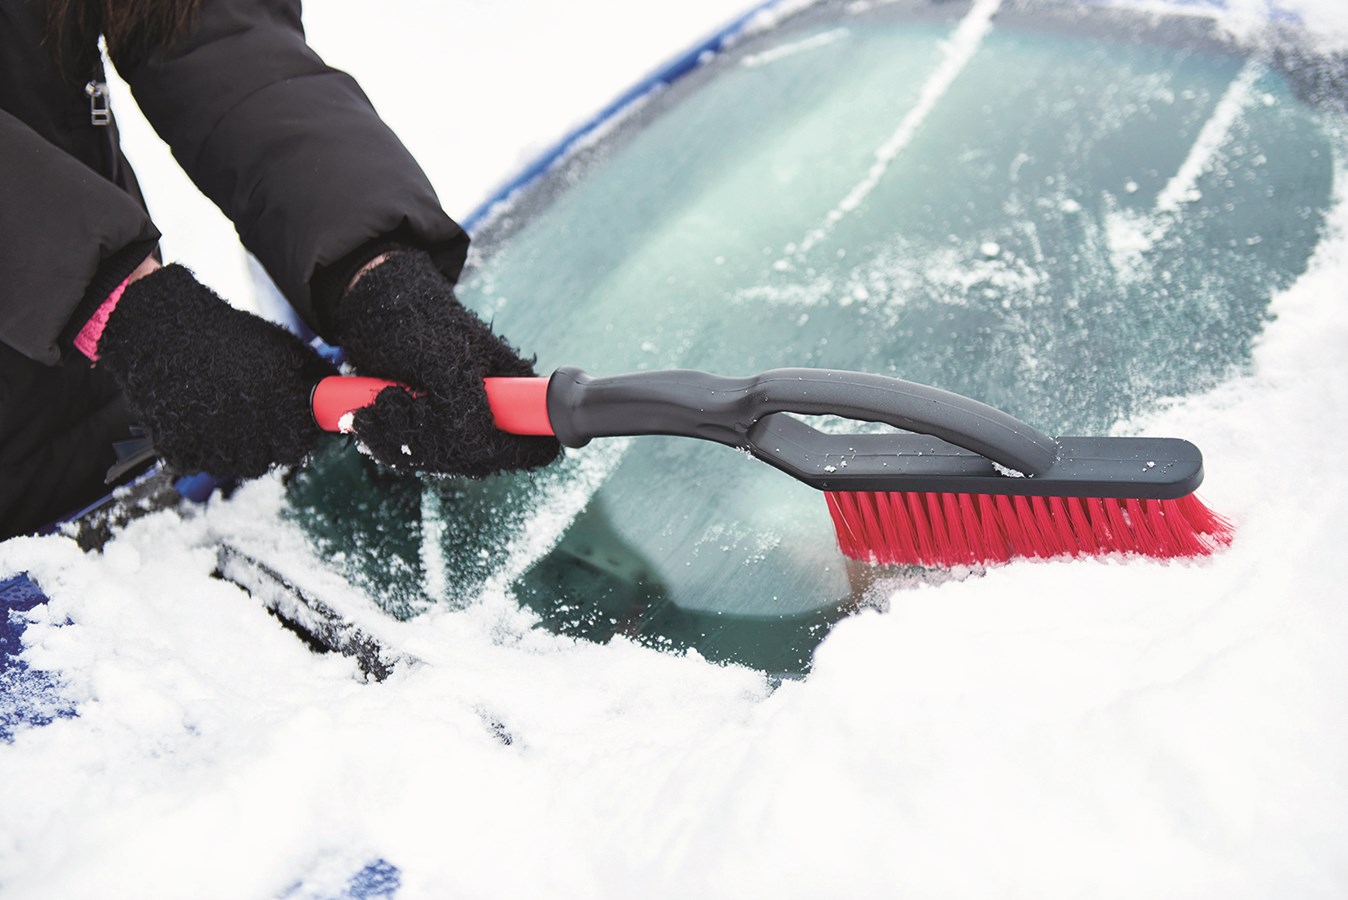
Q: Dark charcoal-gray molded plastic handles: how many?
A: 1